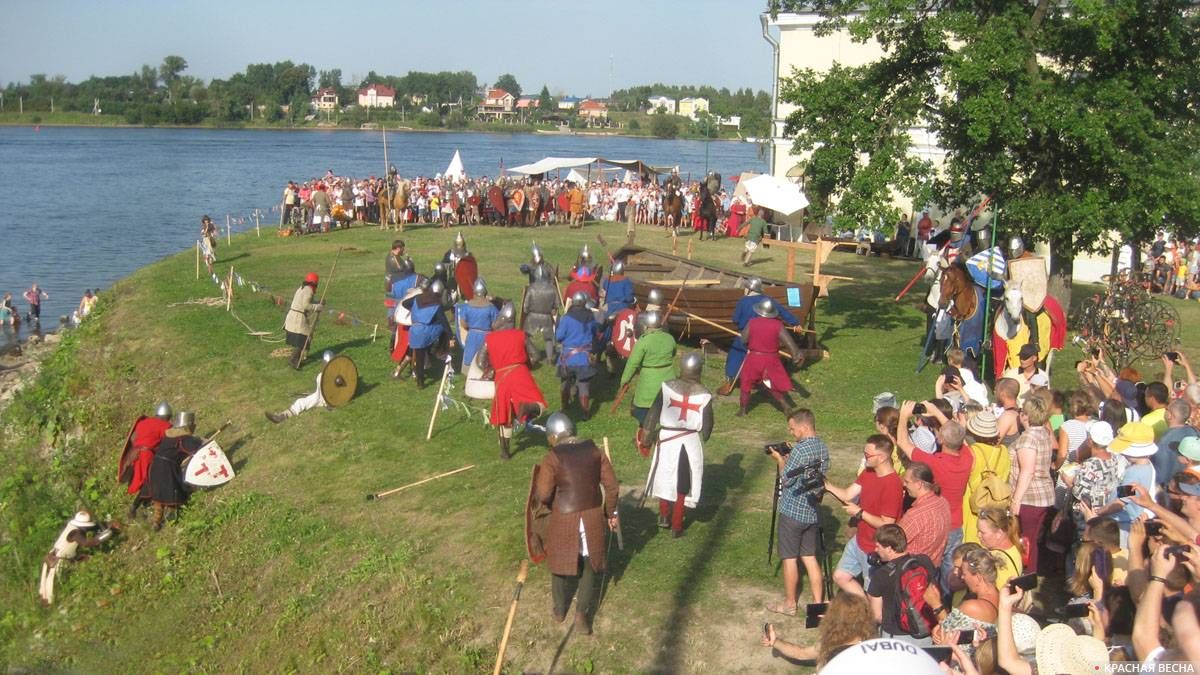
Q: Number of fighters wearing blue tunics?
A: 6